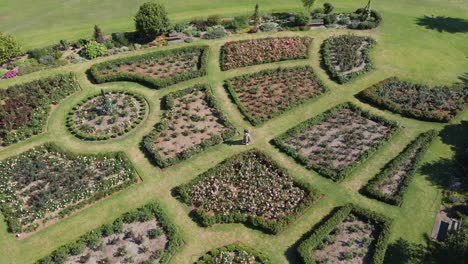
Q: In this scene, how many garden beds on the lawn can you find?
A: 15